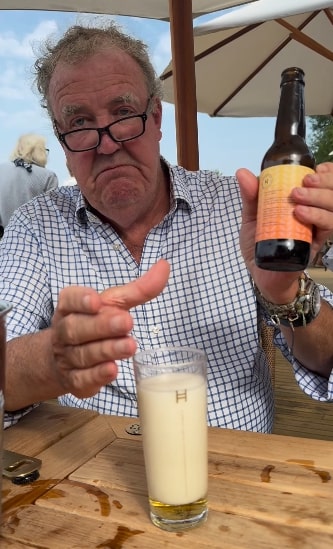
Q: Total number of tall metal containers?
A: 1